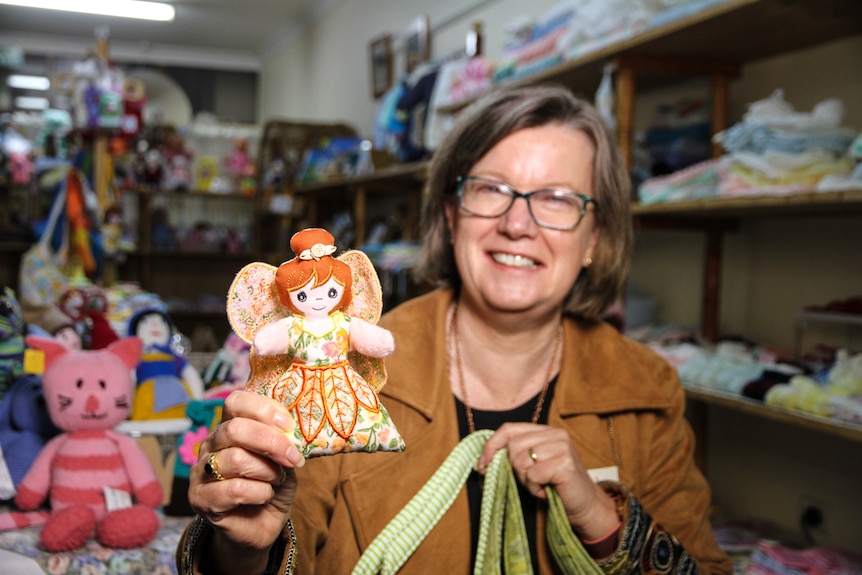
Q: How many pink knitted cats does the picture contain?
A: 1